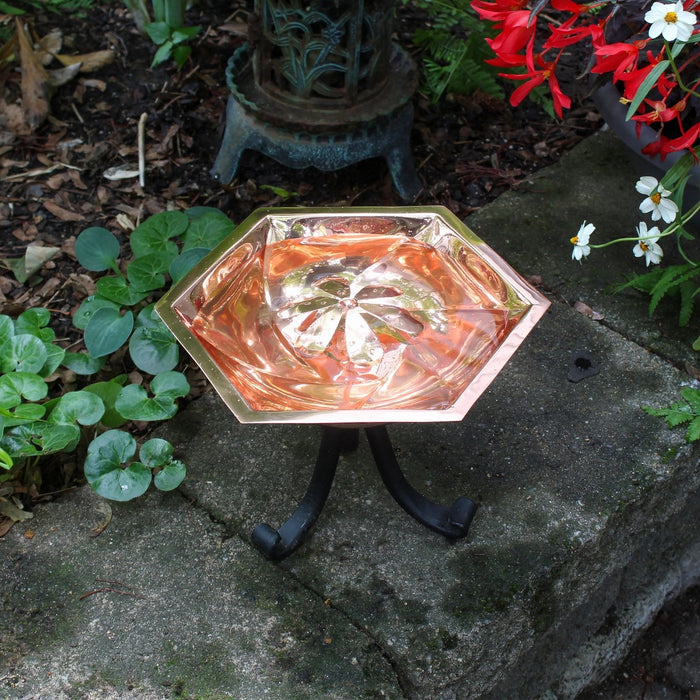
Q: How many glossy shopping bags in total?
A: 0